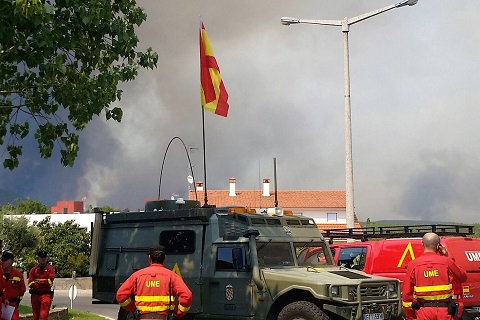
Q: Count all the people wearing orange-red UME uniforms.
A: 4